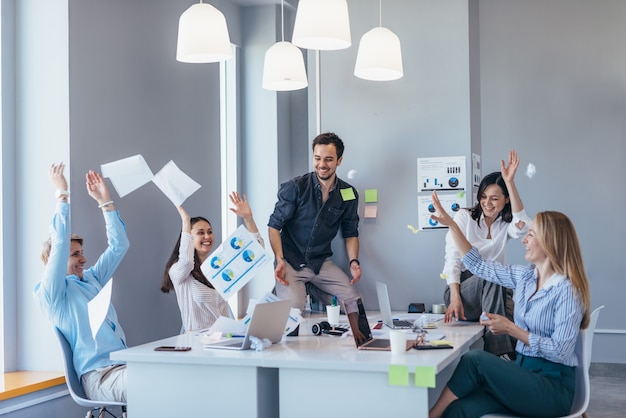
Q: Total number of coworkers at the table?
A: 5